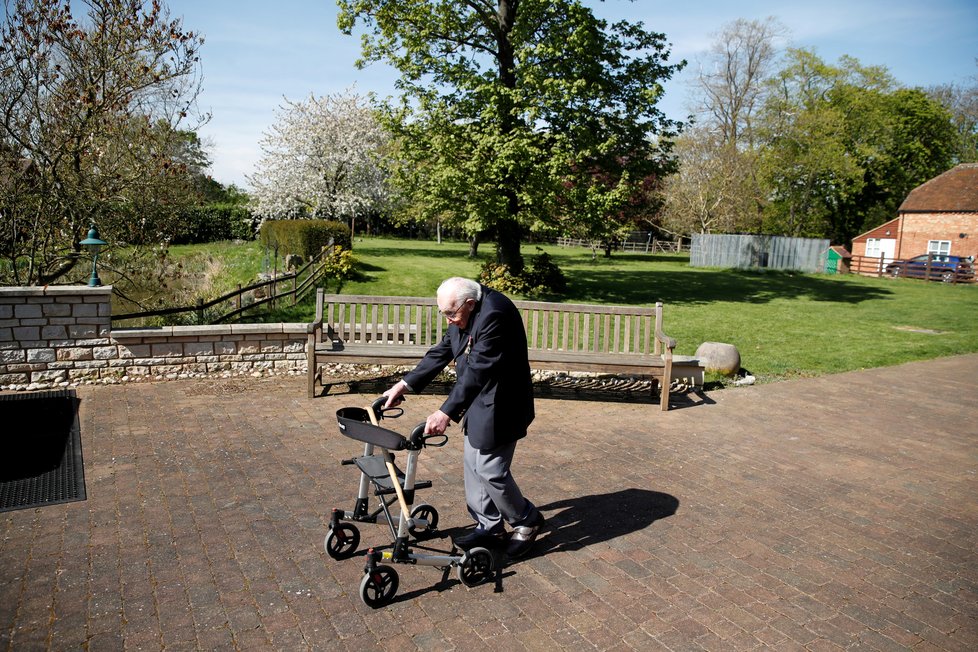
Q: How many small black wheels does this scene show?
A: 4